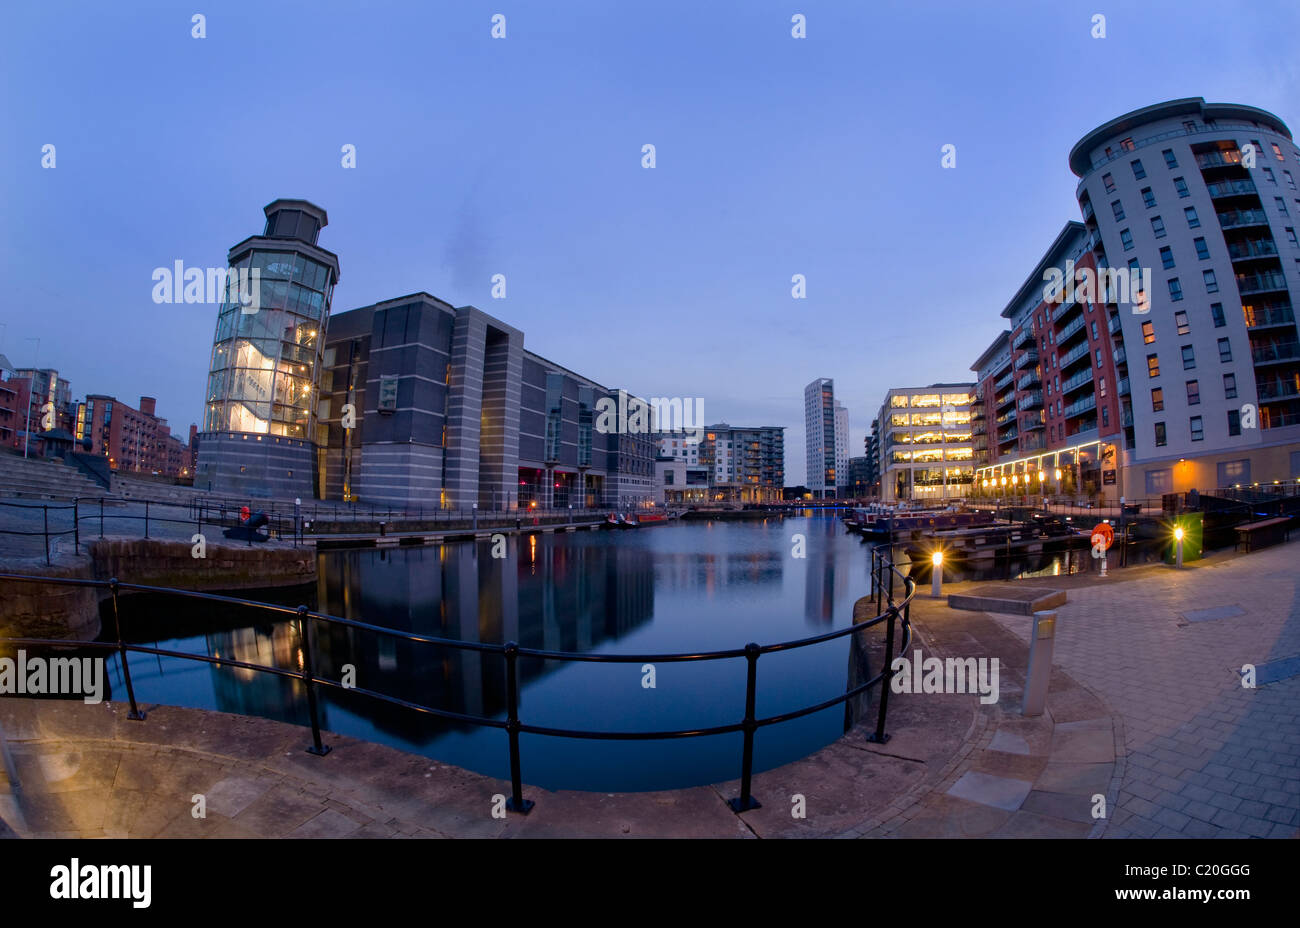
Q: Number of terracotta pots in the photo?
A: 0